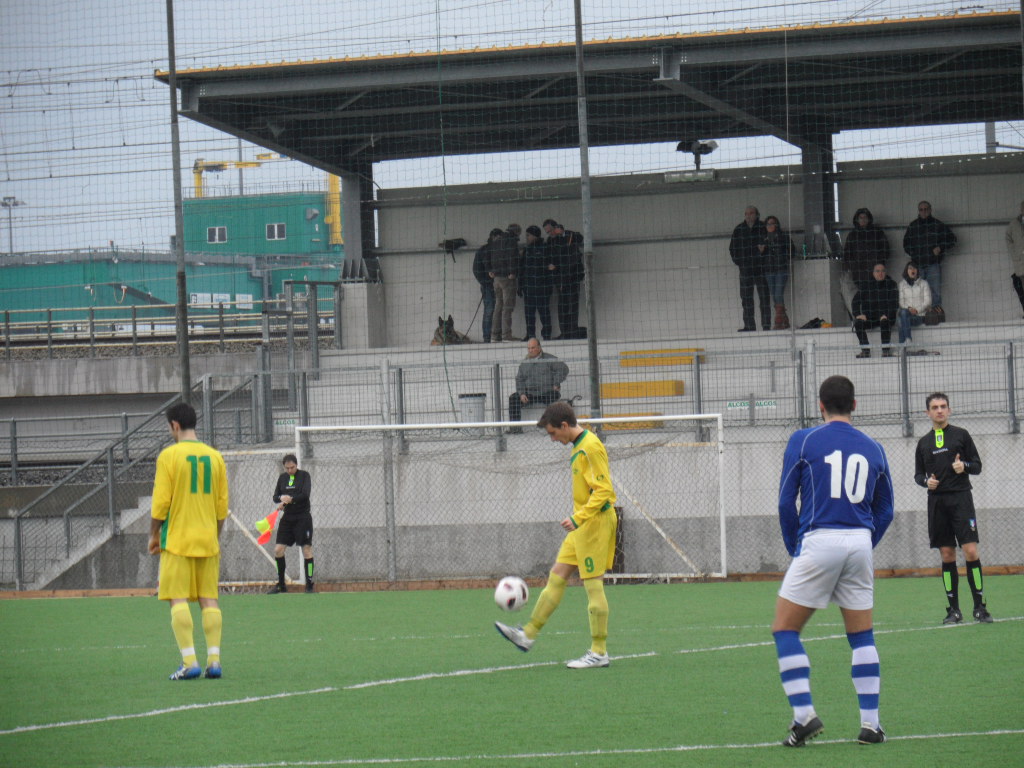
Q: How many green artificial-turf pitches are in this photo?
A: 1